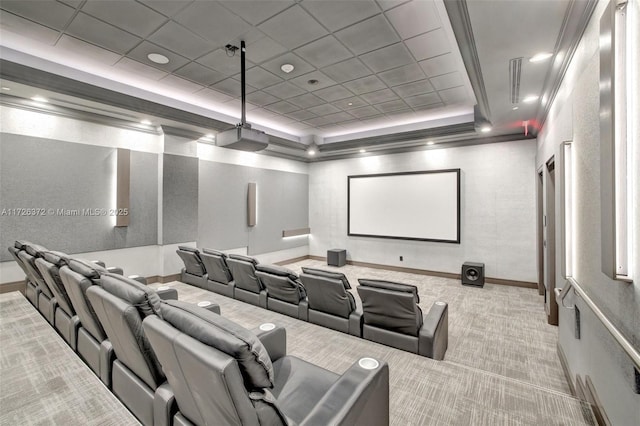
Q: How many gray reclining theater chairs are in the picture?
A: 12